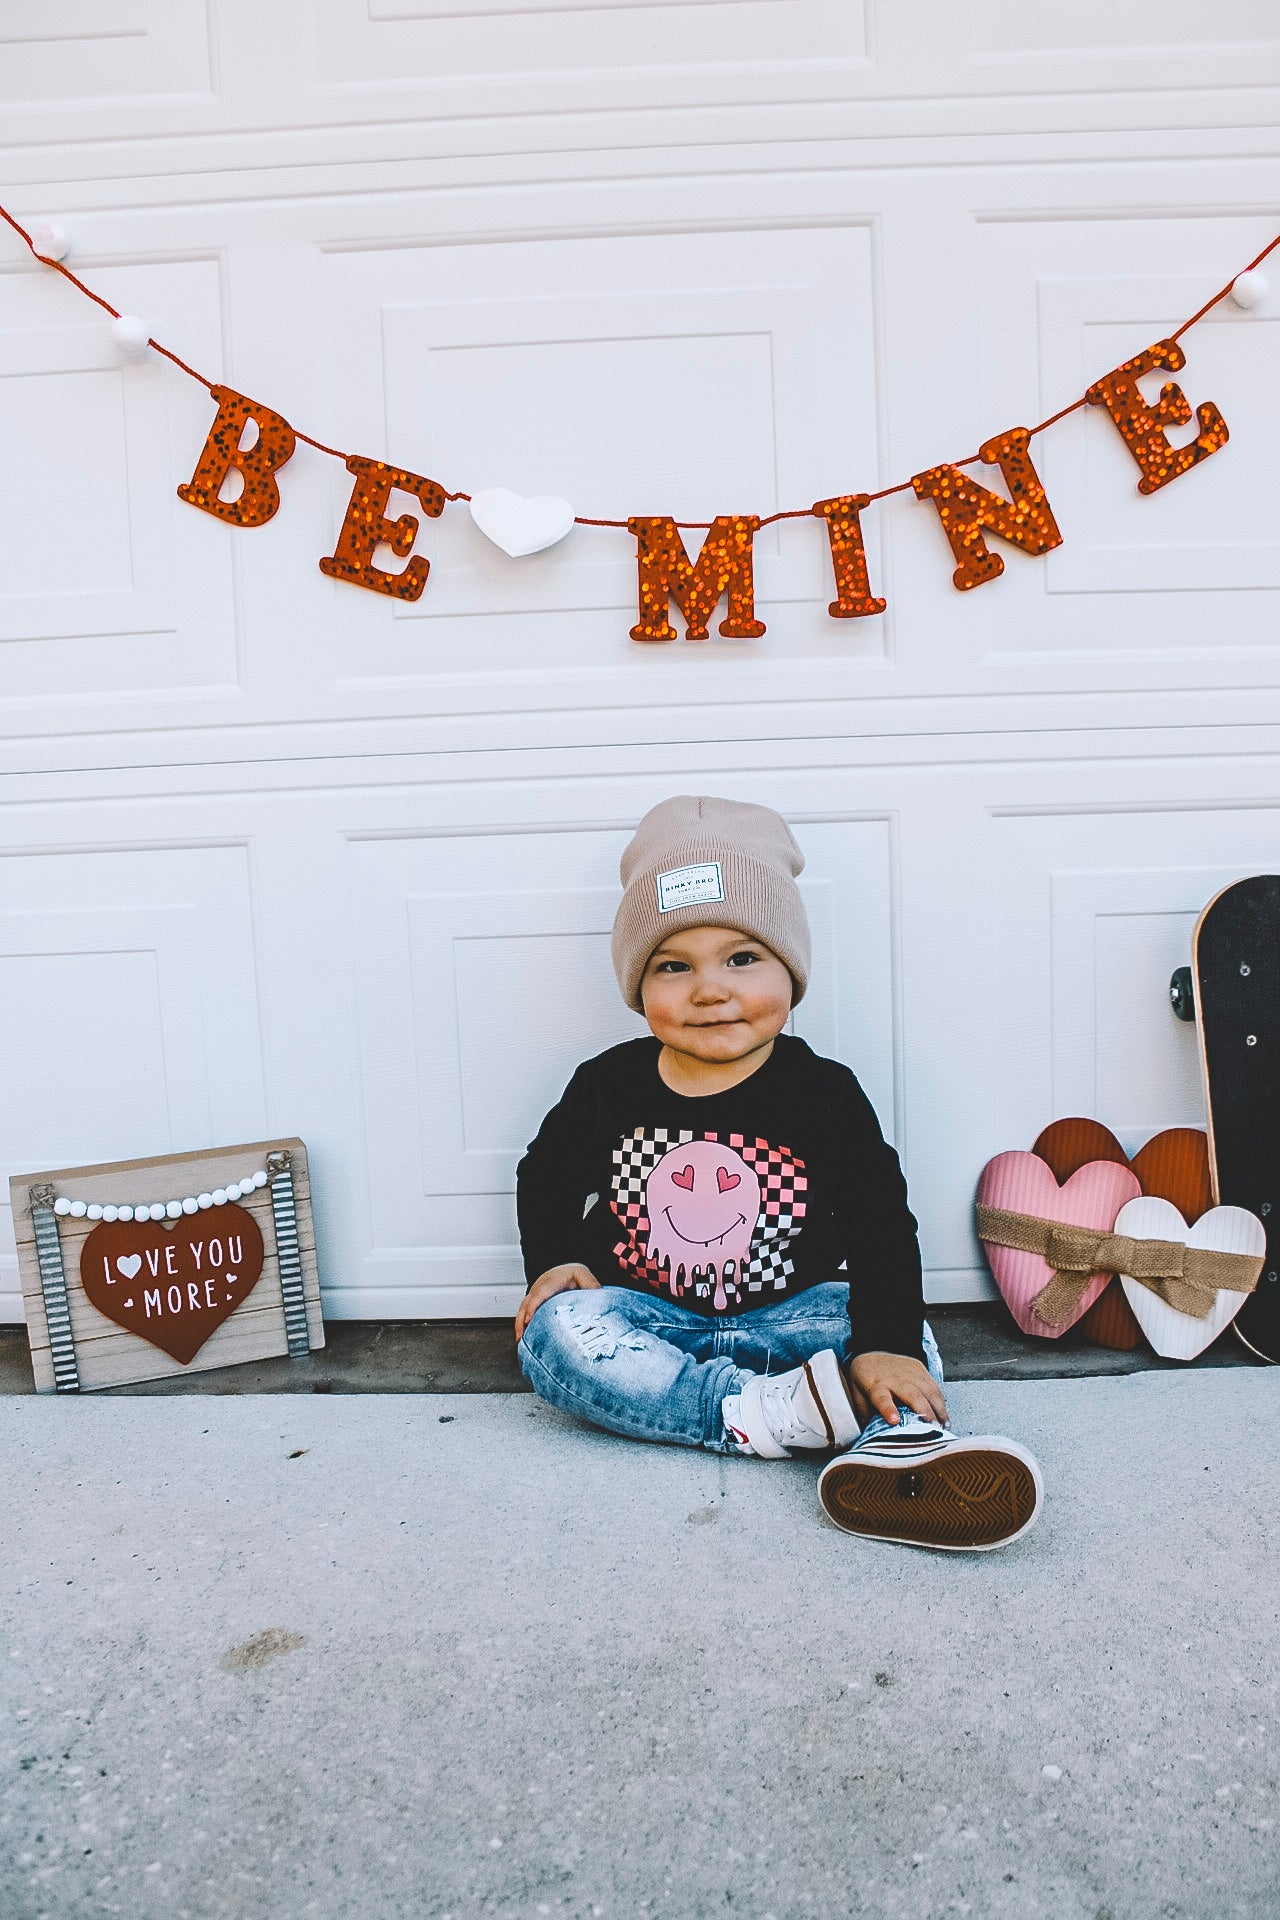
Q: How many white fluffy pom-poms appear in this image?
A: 3